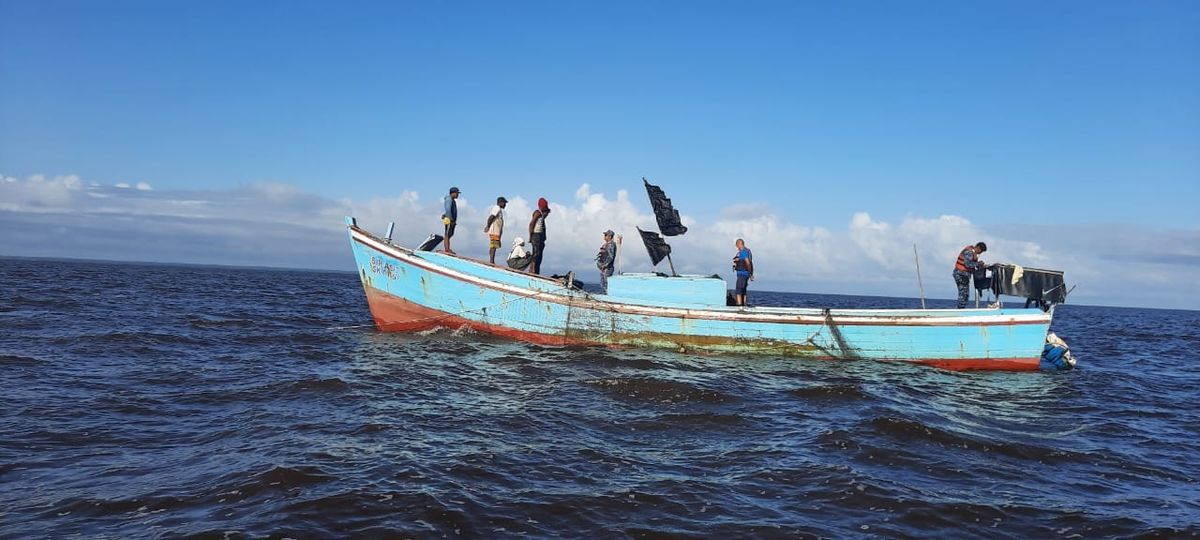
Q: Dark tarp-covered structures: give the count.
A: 1